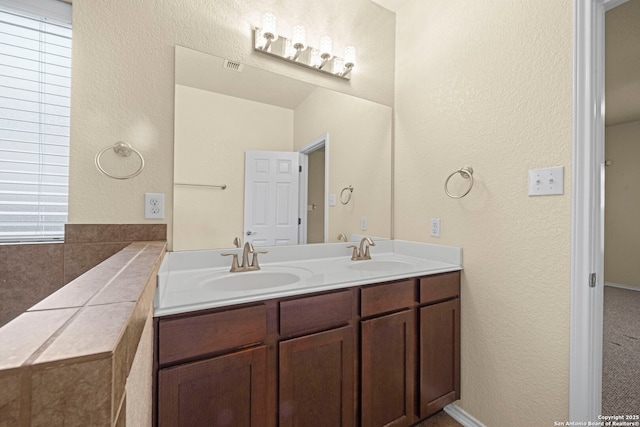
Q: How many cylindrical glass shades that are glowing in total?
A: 4